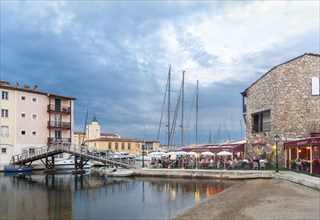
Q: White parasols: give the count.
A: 6